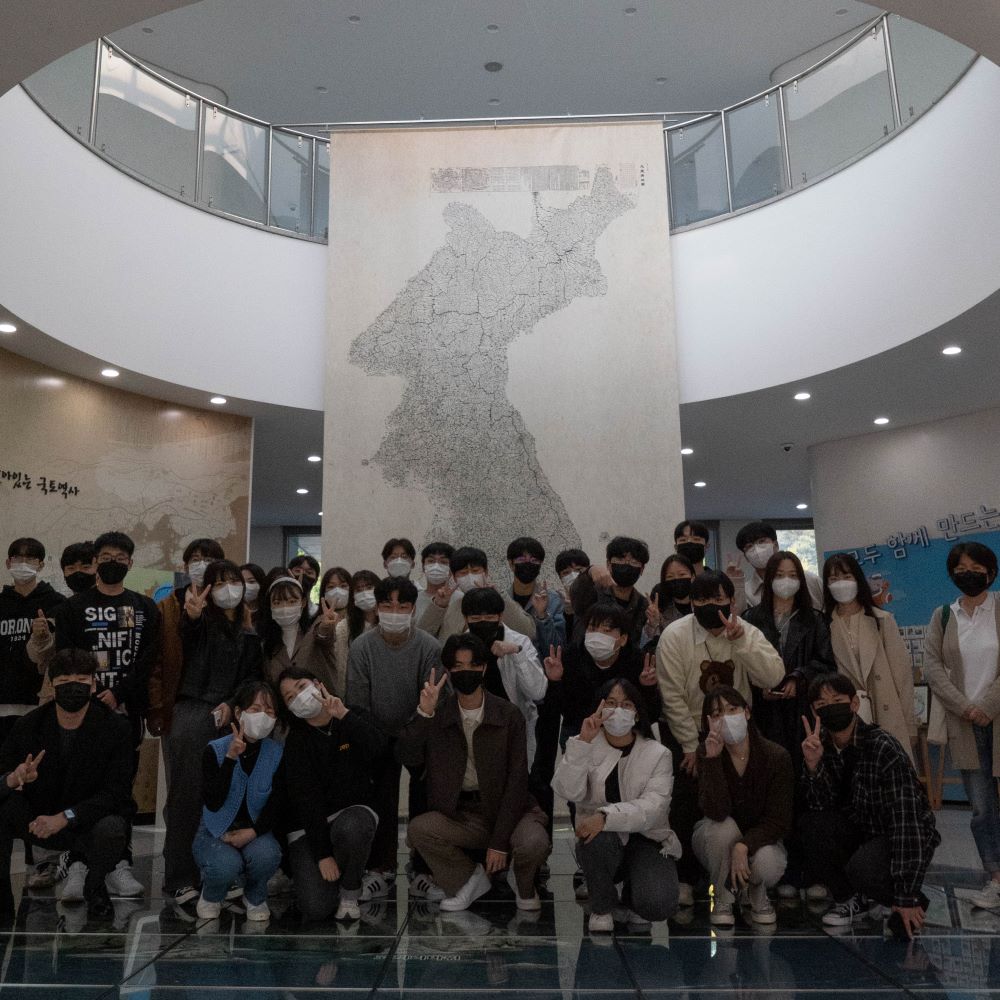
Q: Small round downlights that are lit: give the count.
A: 12